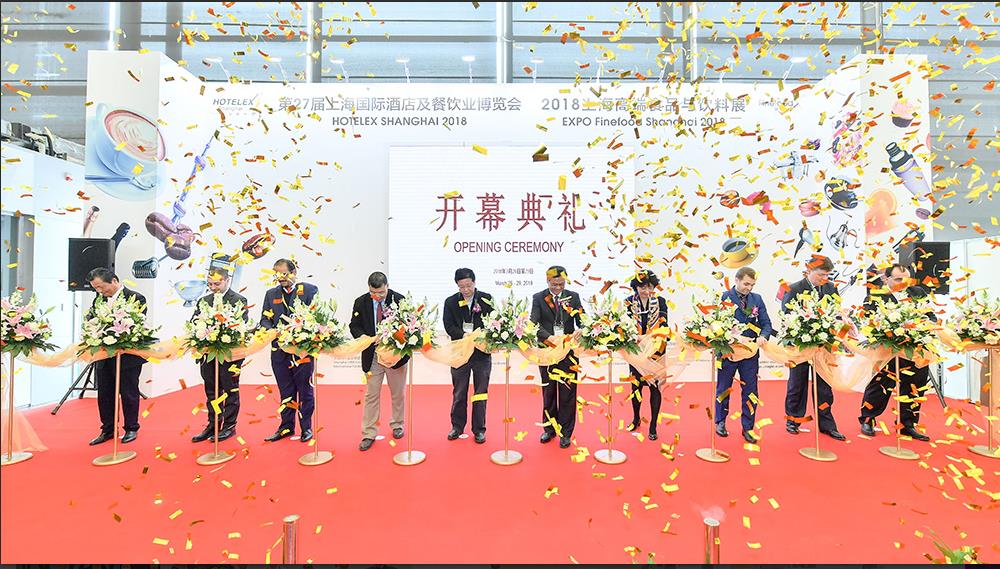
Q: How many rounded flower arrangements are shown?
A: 11